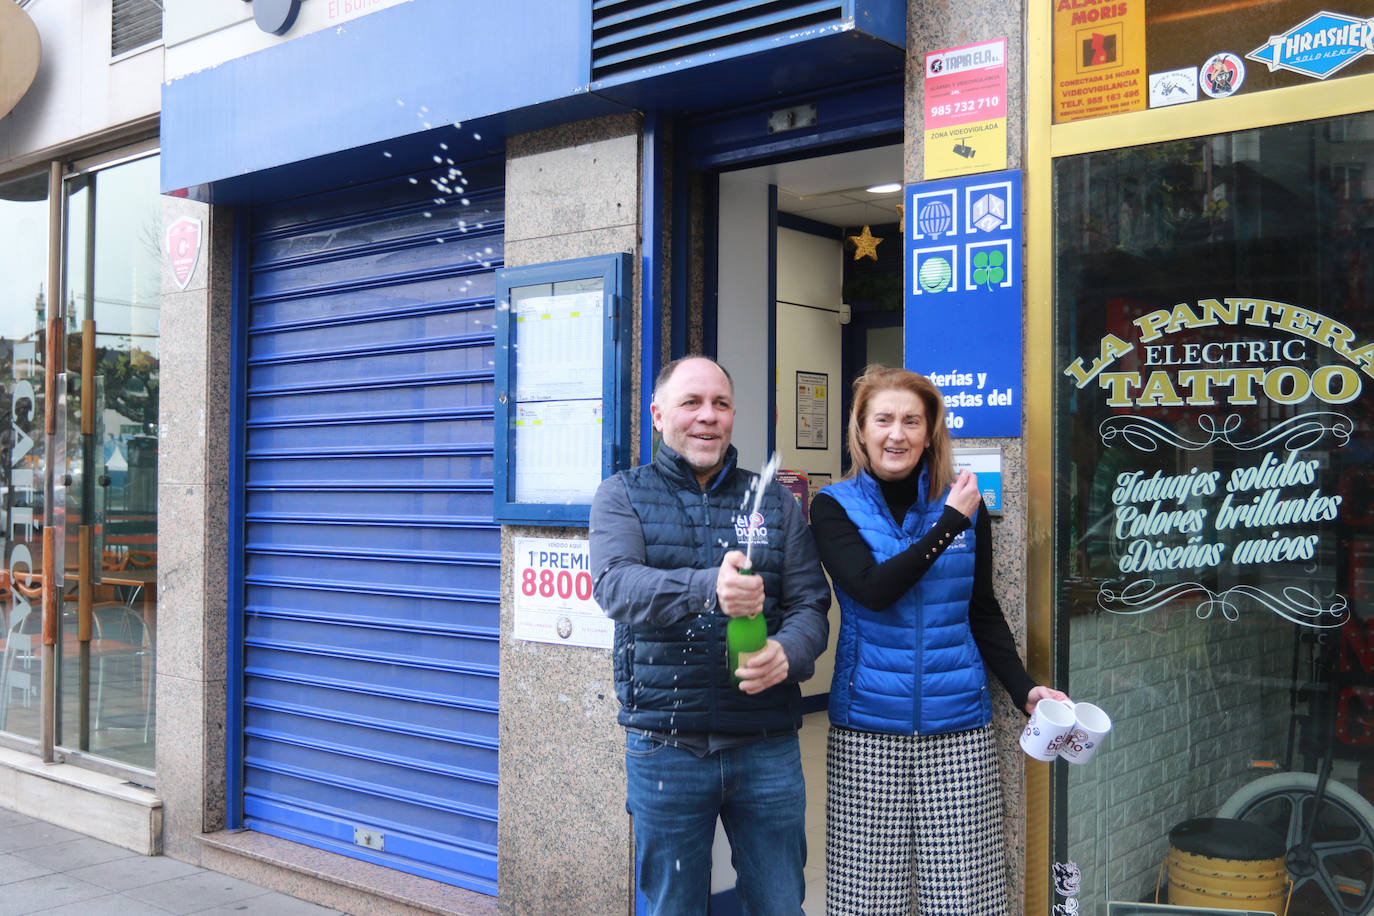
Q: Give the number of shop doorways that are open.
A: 1